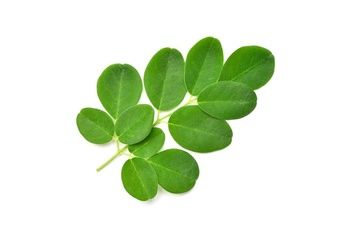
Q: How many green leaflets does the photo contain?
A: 11